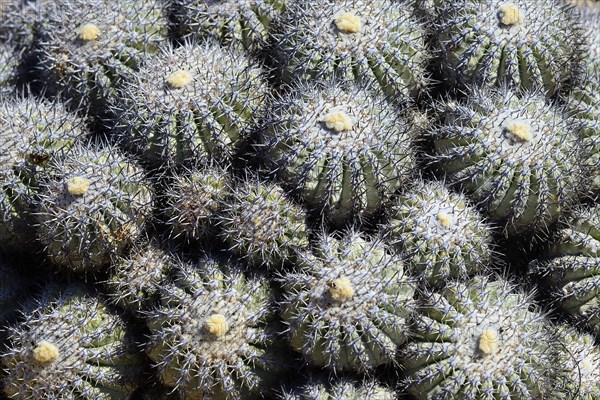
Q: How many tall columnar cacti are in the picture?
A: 0